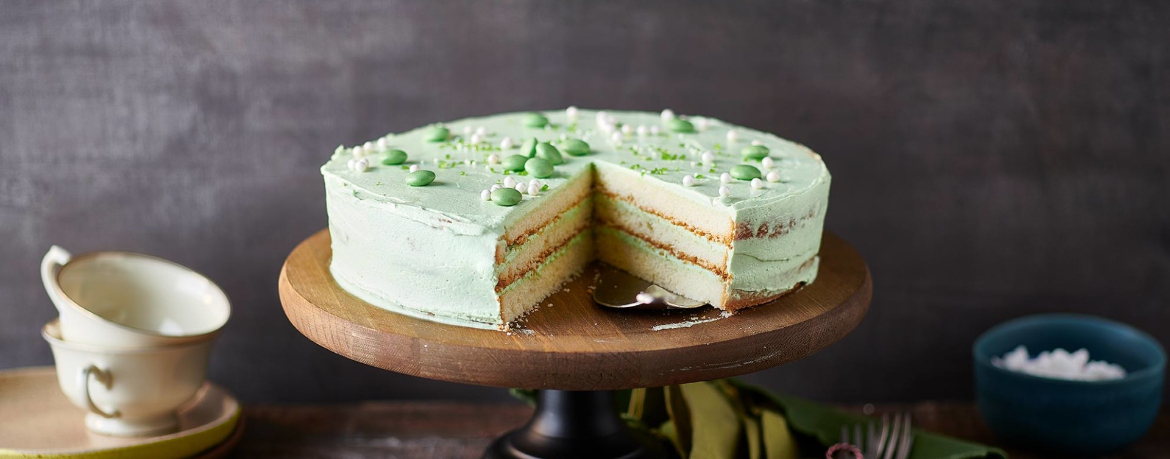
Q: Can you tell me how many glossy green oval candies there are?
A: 13